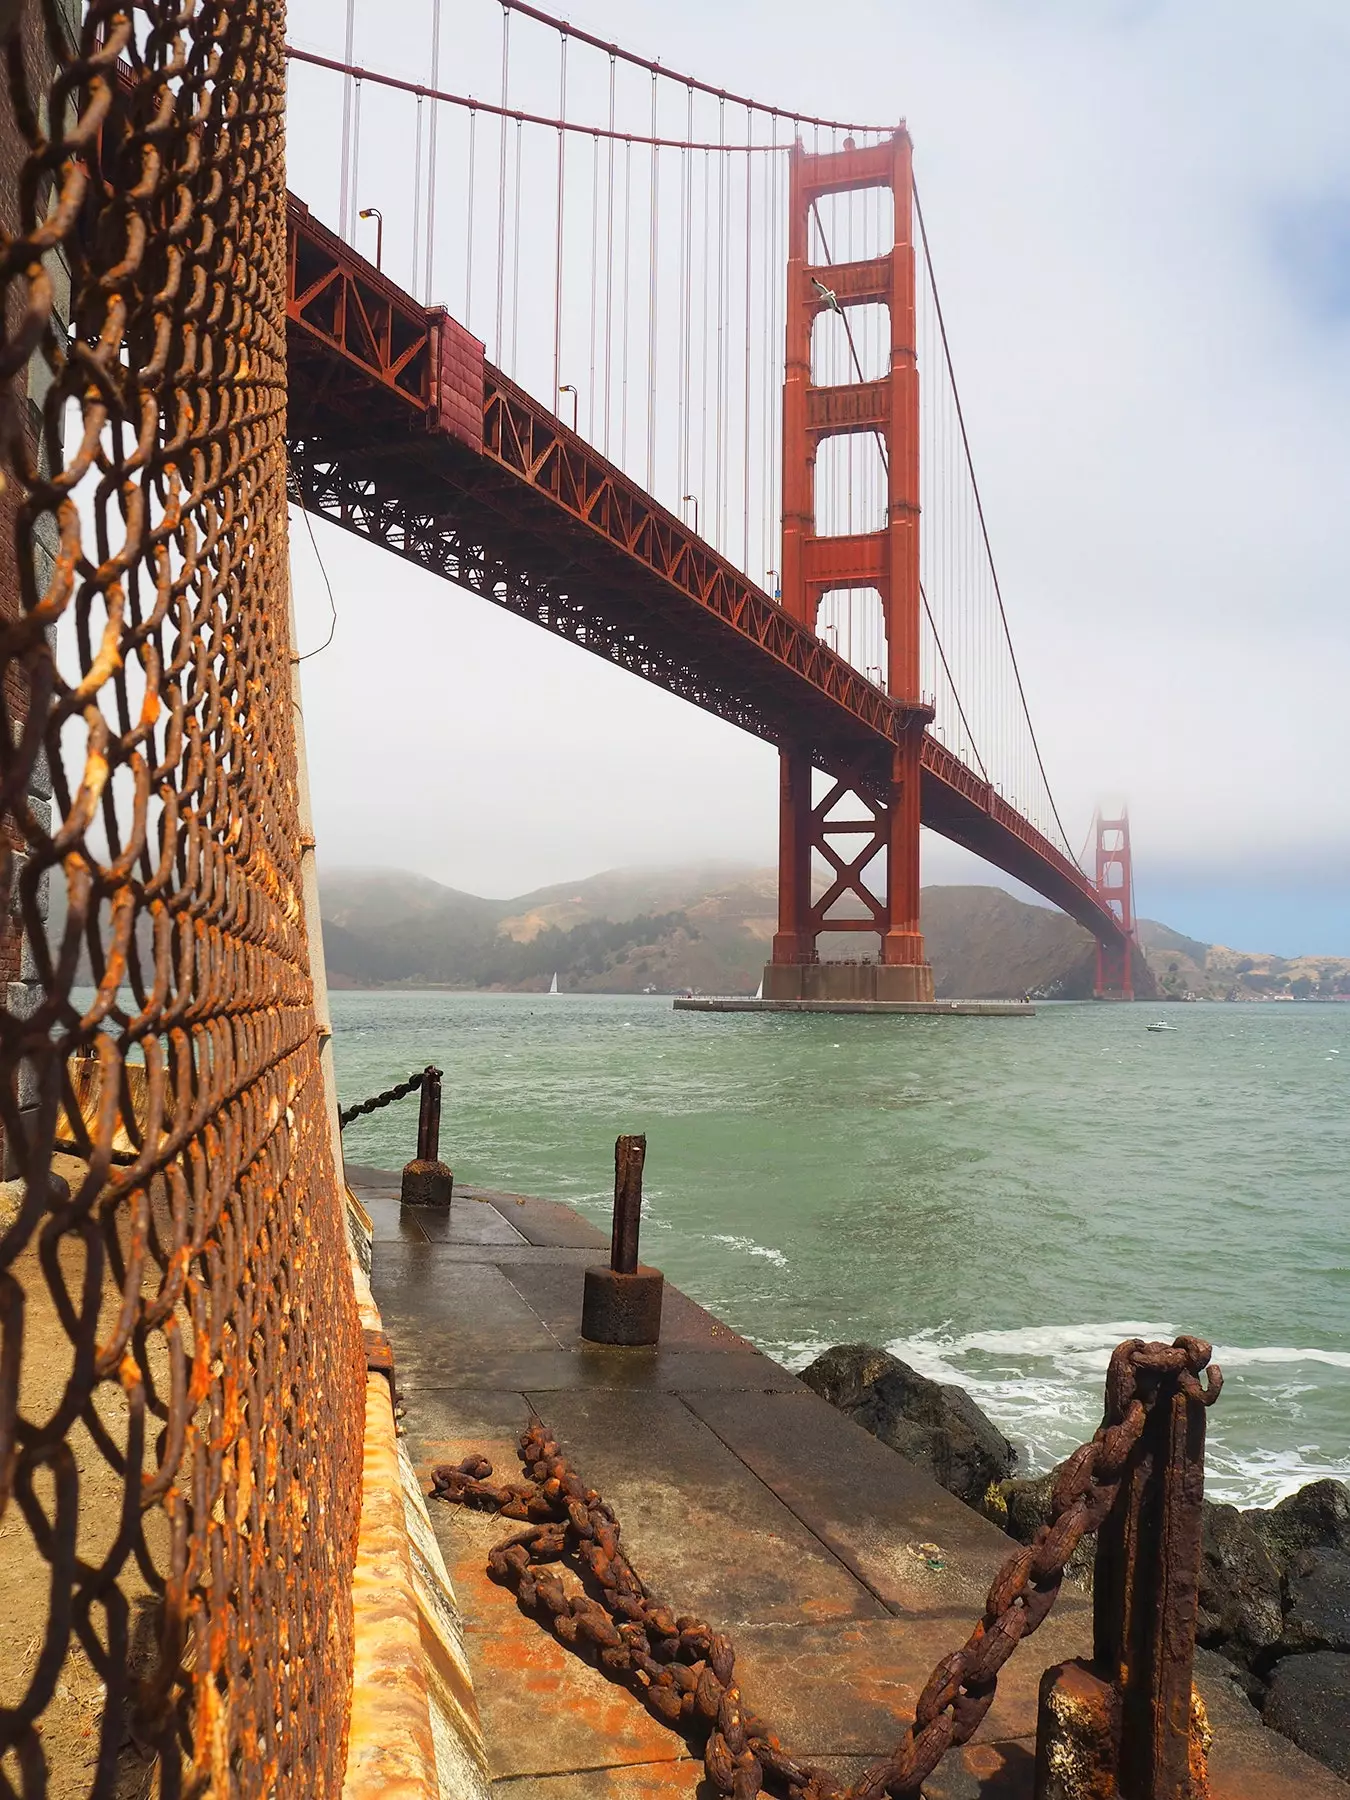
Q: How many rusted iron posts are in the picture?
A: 3